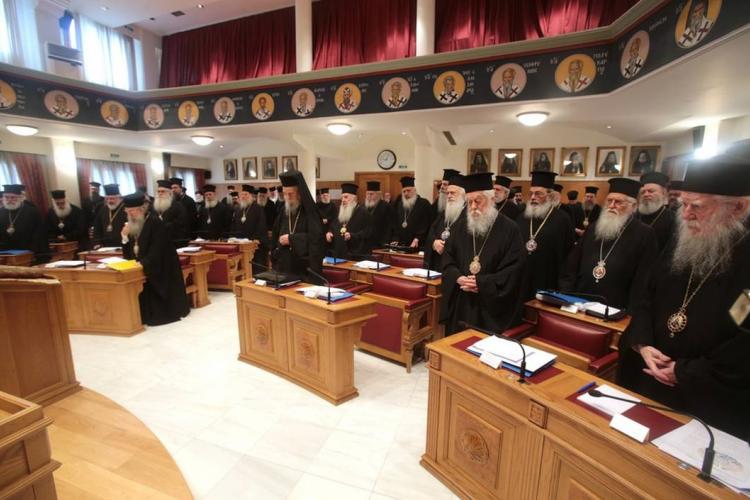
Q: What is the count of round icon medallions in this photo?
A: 15